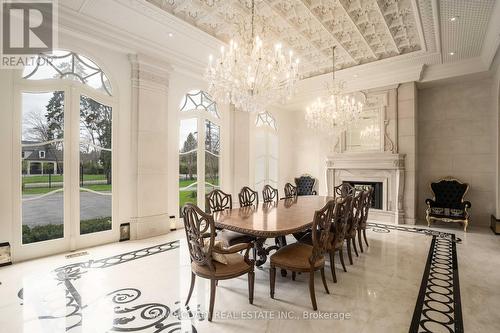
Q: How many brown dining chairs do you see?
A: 10